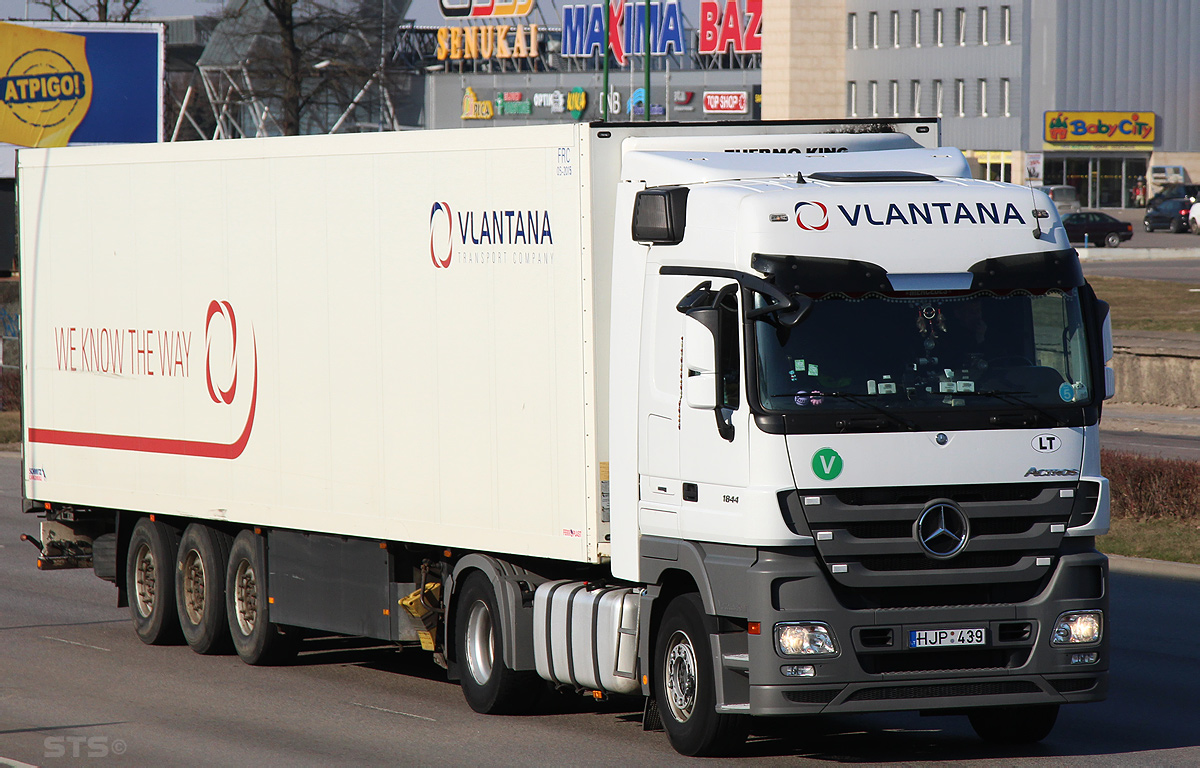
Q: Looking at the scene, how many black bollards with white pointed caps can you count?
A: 0